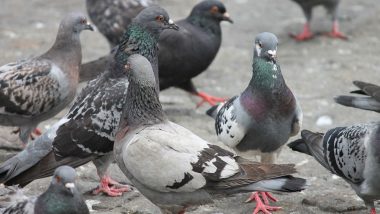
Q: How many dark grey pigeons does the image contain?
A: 1